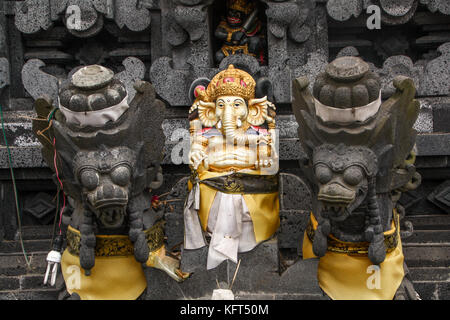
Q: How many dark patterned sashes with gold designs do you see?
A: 3